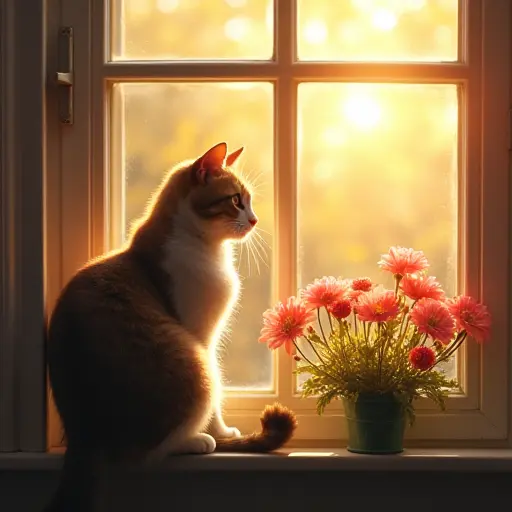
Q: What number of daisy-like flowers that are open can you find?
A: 7